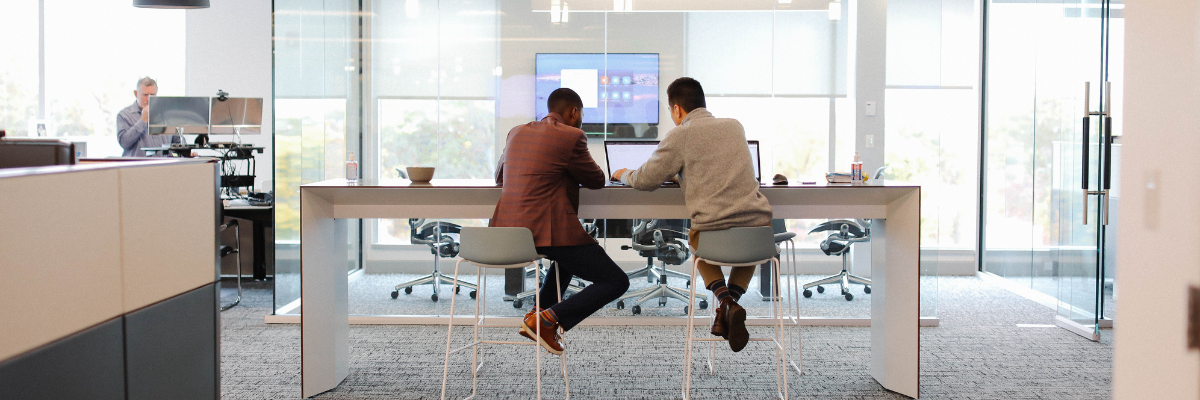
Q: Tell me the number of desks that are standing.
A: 1